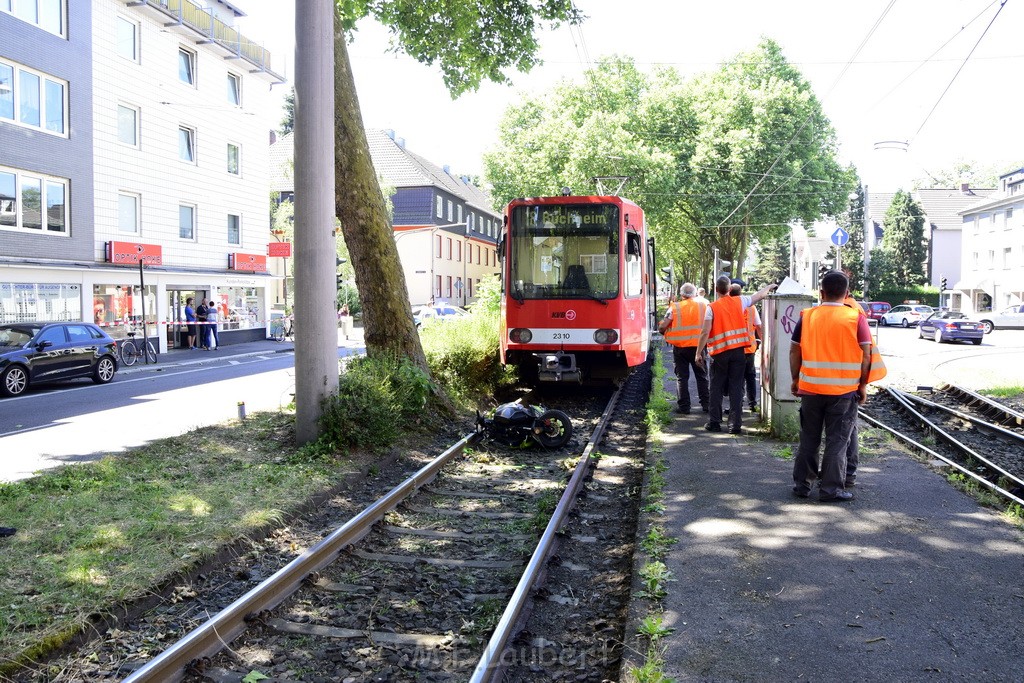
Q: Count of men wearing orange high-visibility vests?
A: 5